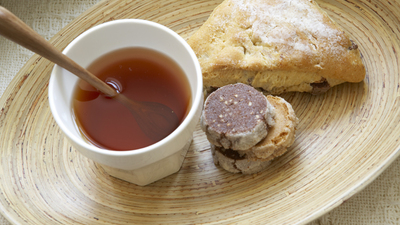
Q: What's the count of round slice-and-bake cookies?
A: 3